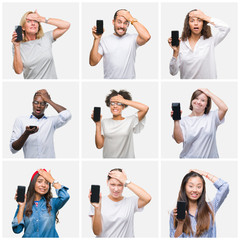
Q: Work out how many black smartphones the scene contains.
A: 9